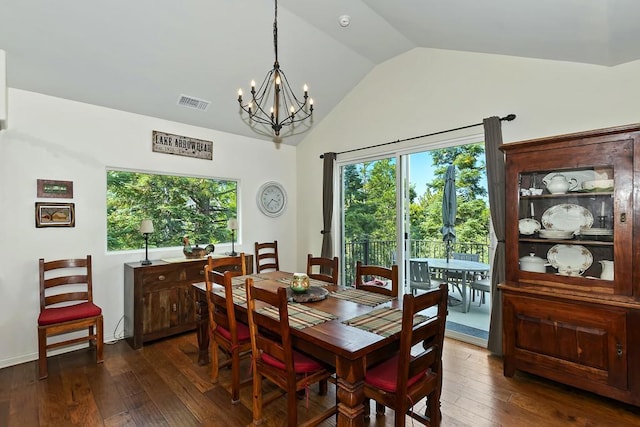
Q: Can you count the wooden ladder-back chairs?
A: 8